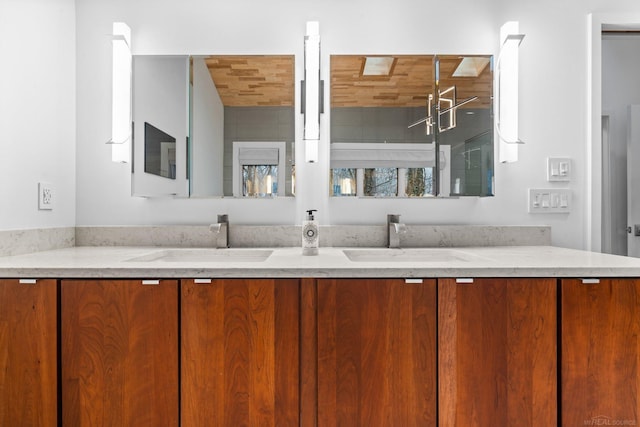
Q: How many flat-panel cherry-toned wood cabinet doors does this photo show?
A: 6